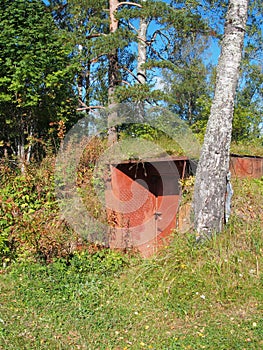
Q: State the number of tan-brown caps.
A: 0